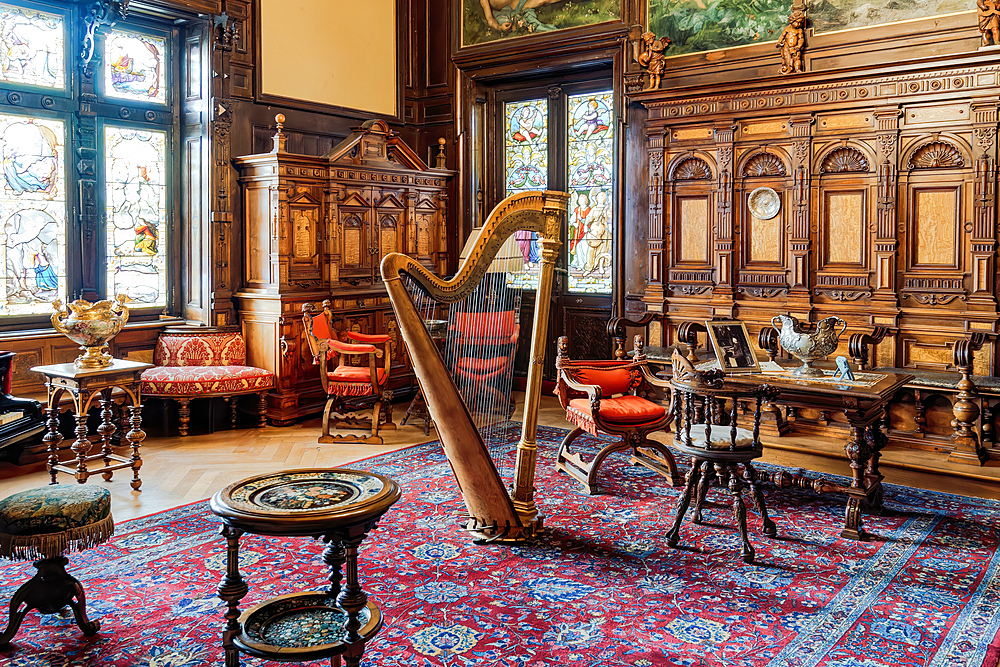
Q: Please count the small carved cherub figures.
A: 3